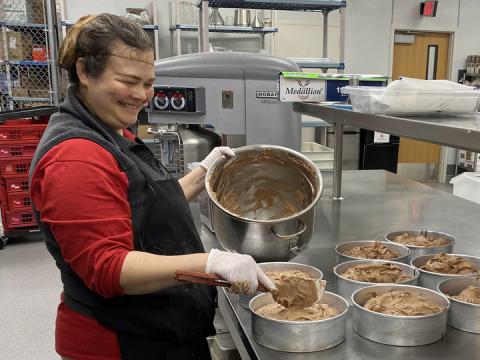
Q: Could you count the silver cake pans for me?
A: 8